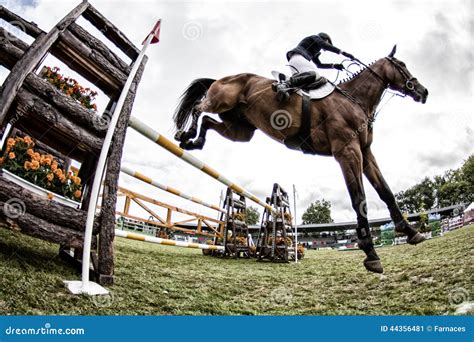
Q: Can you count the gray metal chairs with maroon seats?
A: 0